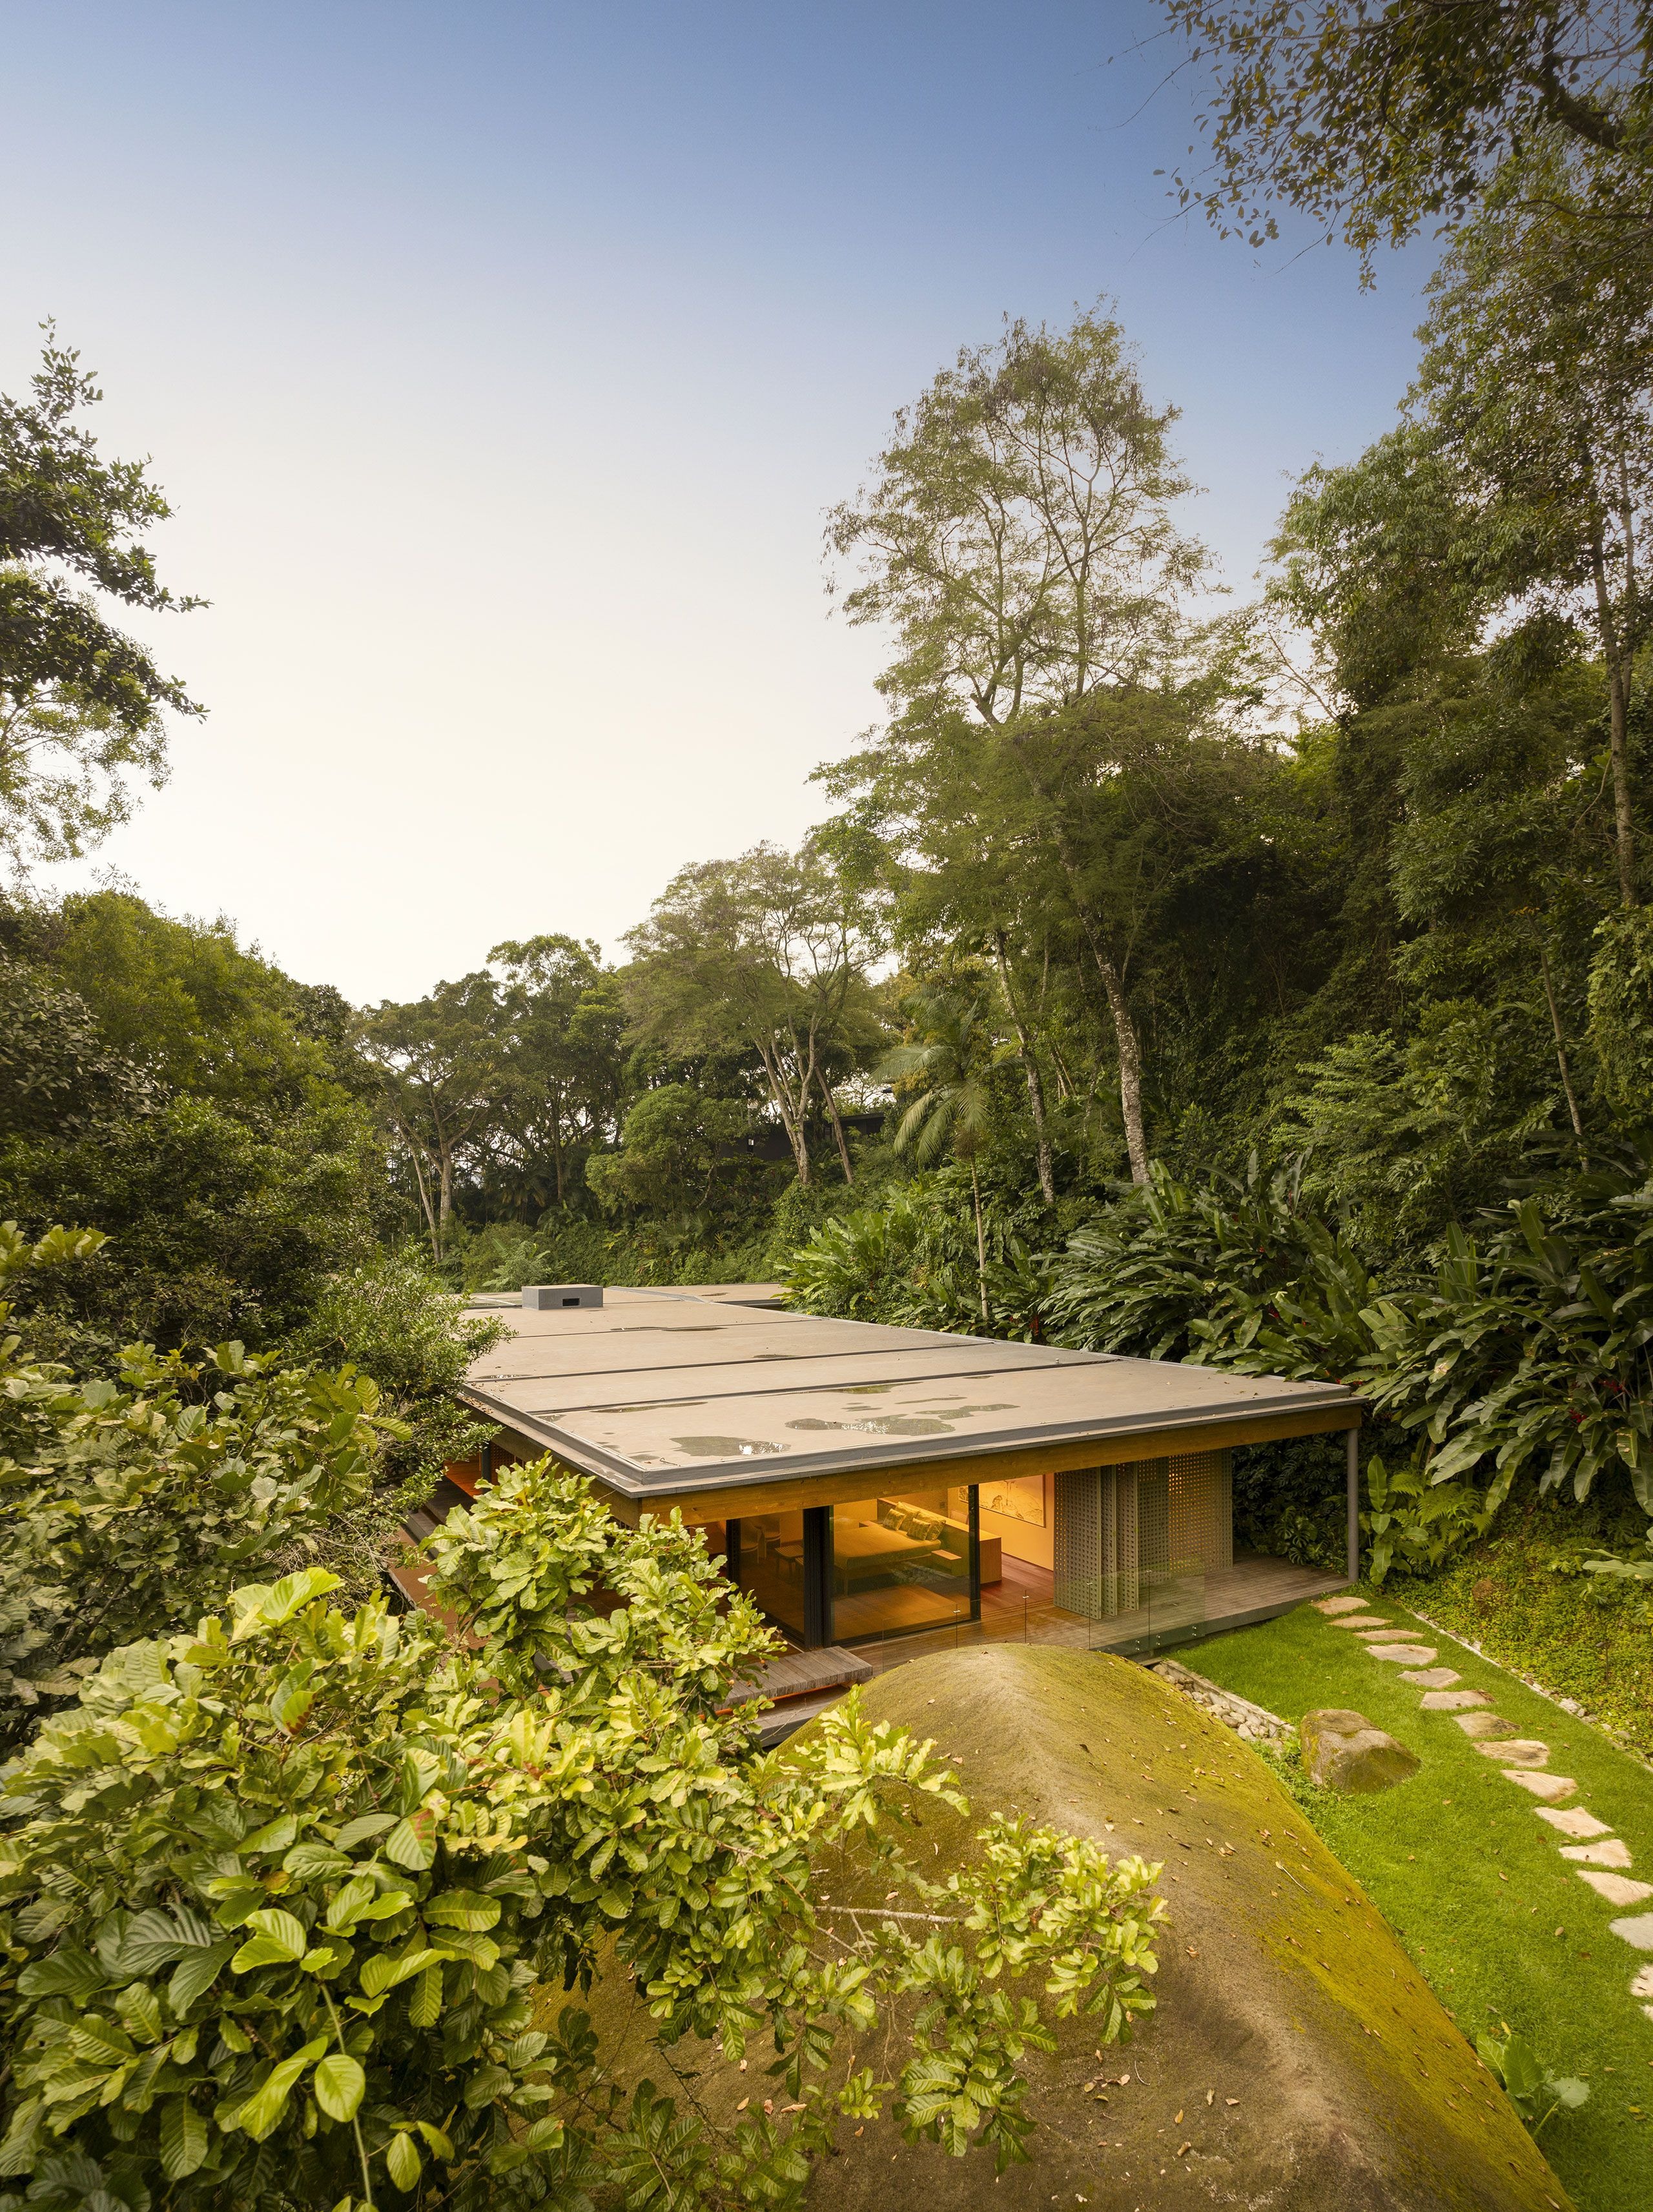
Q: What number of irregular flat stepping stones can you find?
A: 15